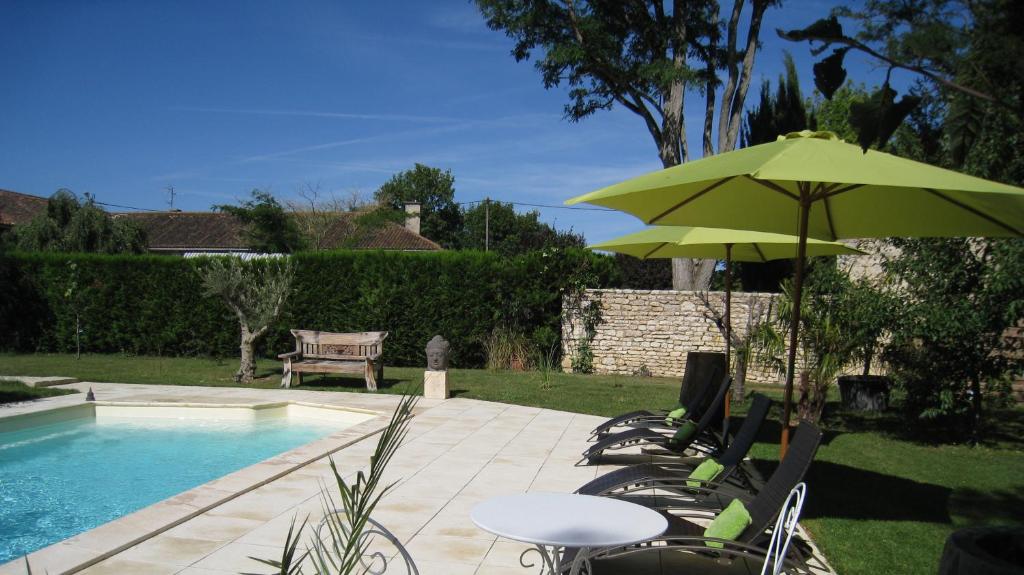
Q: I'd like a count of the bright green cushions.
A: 4